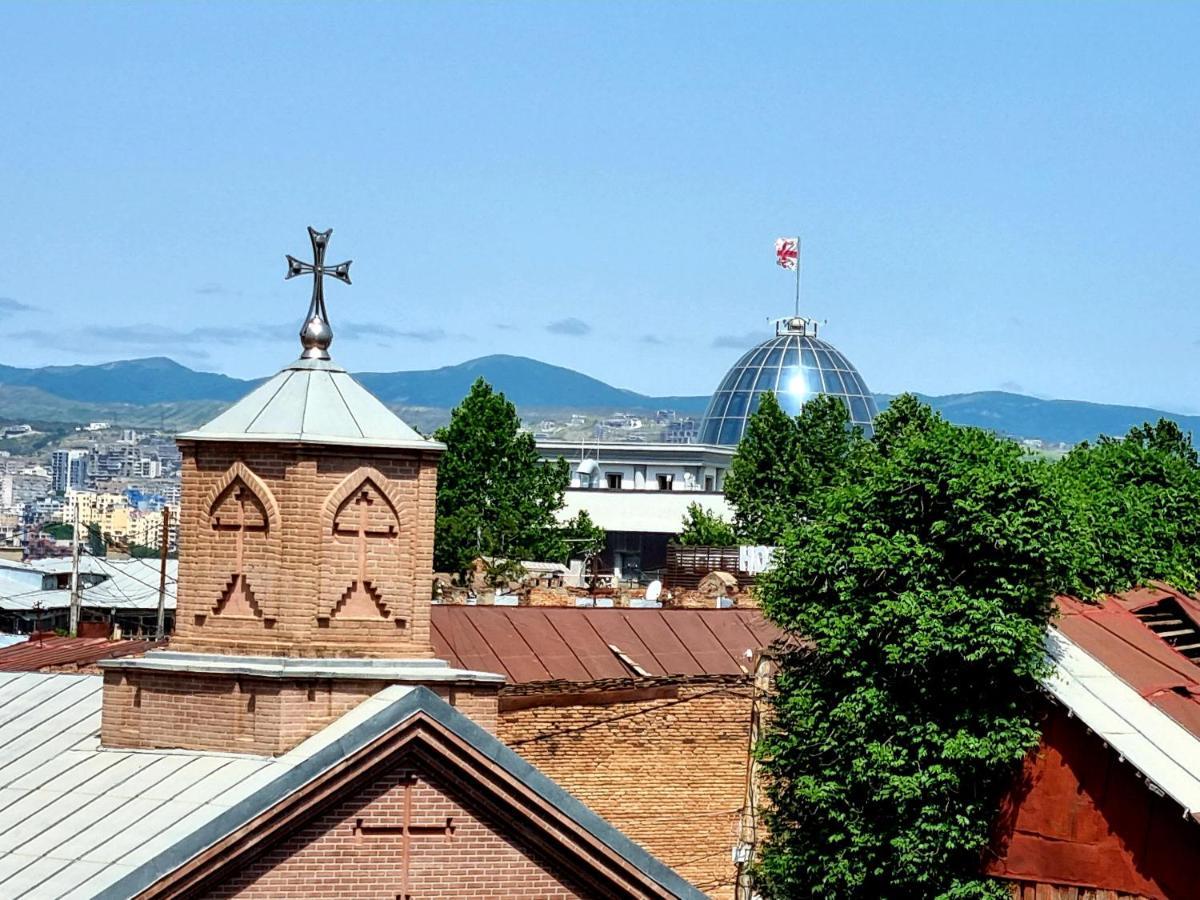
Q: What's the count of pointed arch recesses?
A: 2